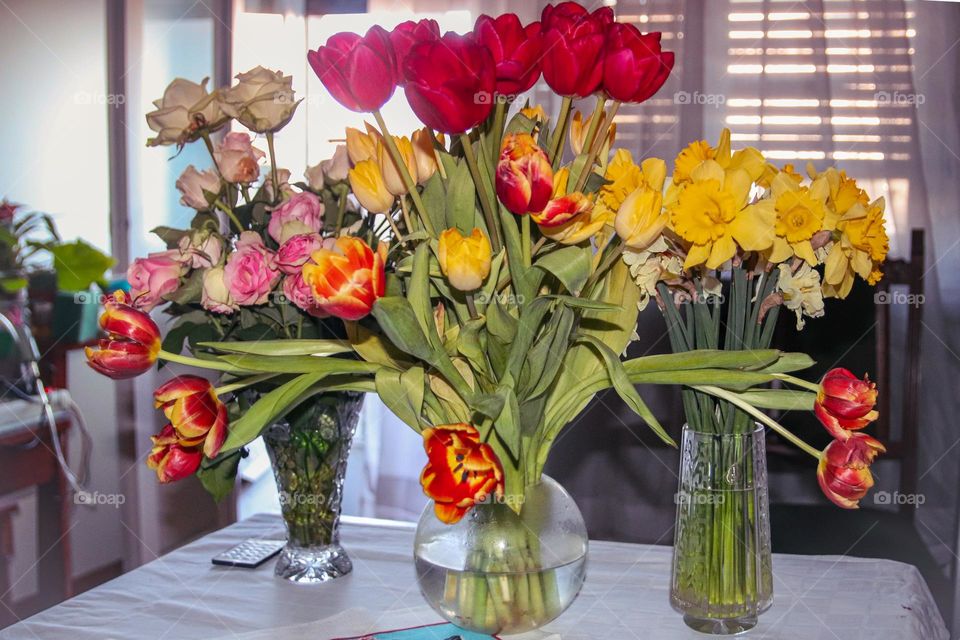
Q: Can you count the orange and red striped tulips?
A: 9